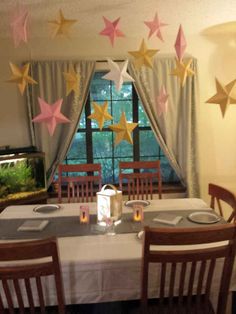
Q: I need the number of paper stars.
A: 15